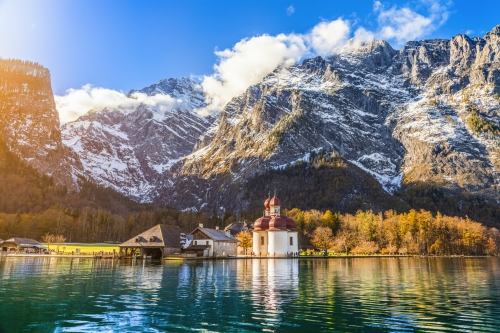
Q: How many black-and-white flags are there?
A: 0